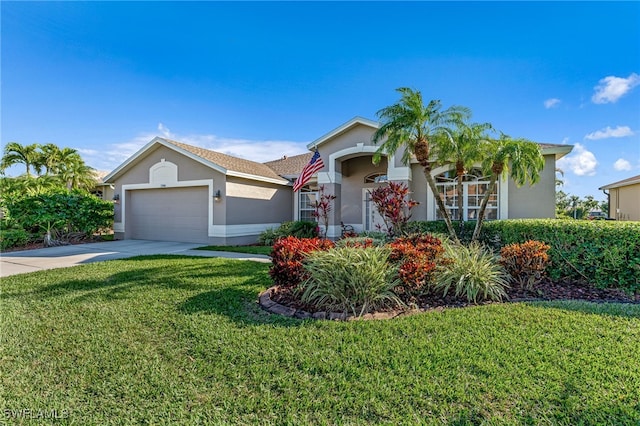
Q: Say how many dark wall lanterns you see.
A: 2